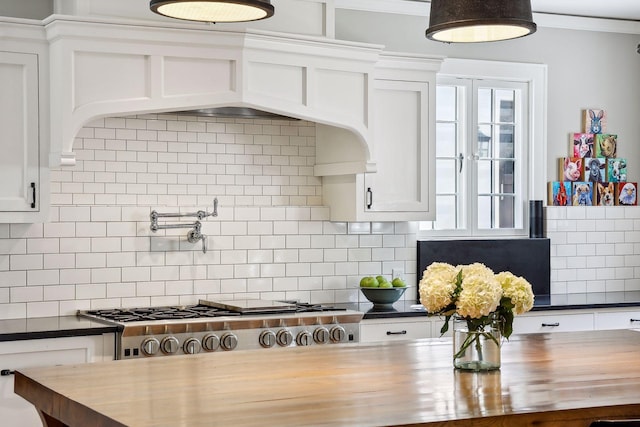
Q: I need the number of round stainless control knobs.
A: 10